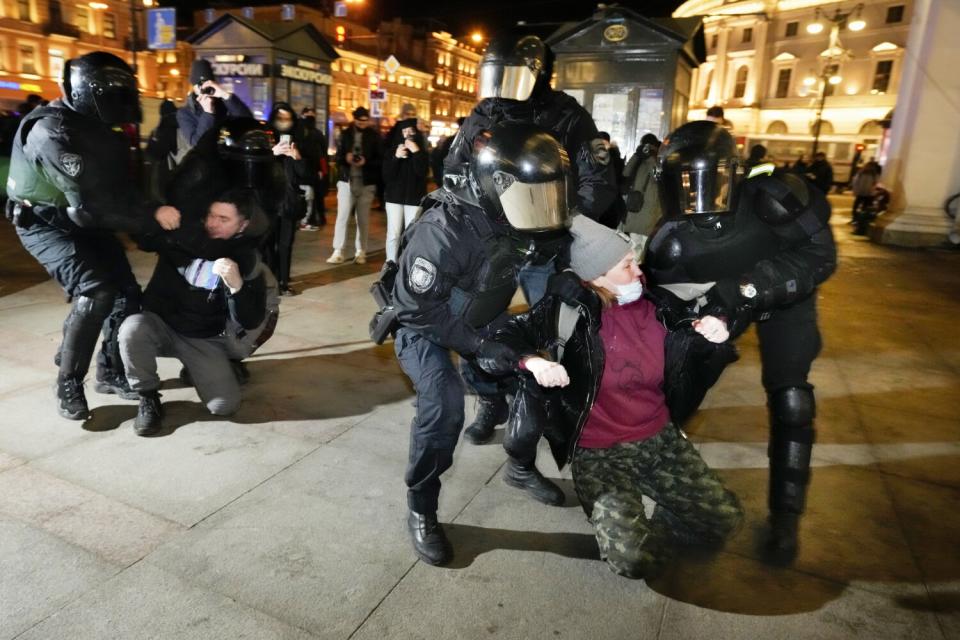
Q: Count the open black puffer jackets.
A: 1